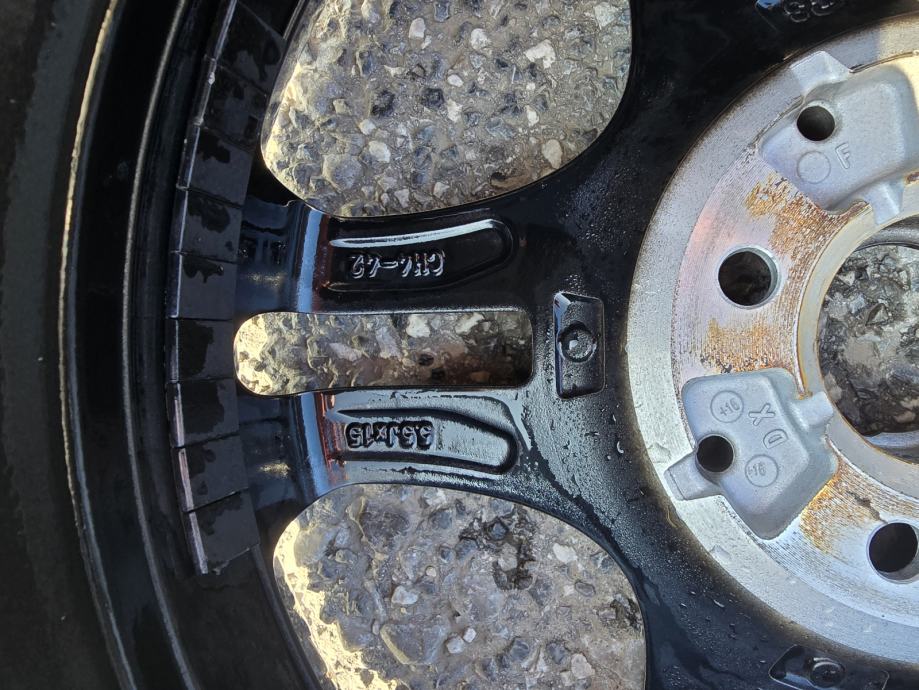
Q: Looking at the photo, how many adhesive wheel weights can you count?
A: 9